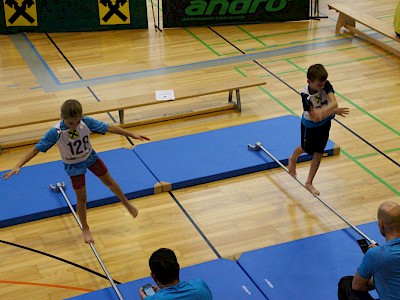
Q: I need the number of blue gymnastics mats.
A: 4